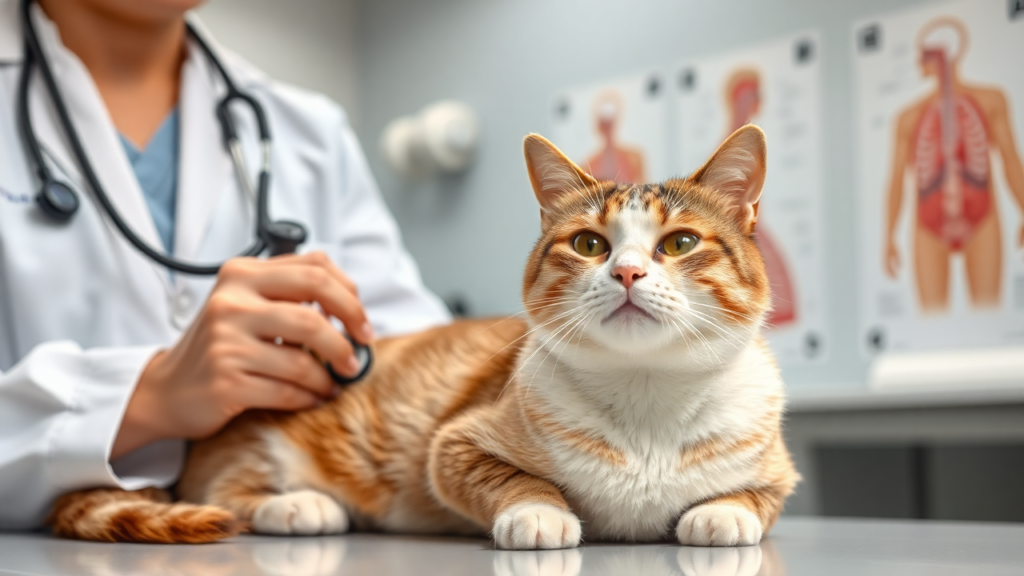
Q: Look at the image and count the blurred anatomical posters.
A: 3